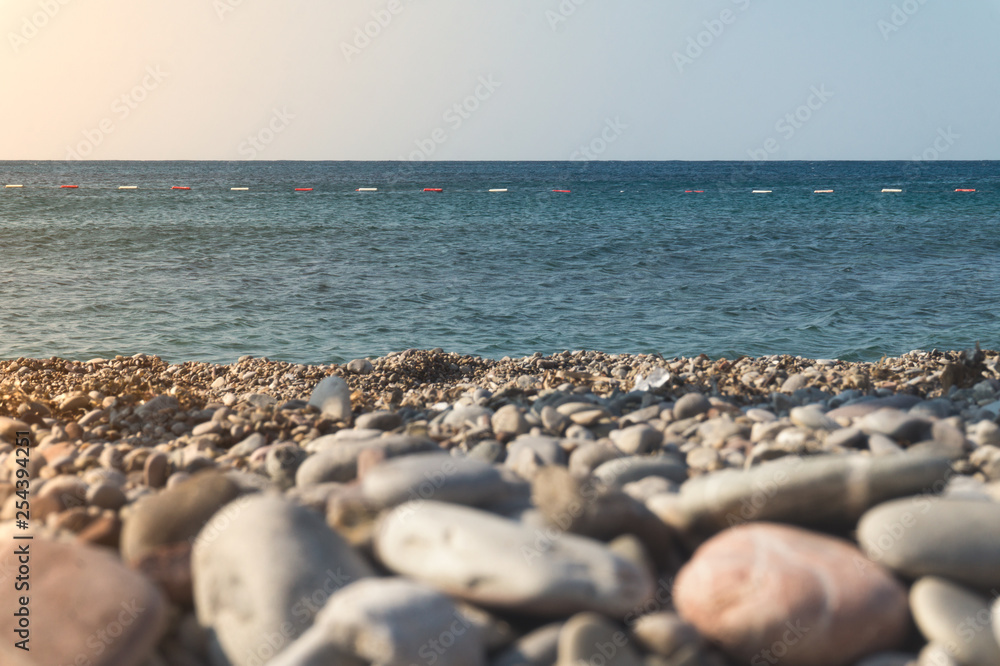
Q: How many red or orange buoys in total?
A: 7